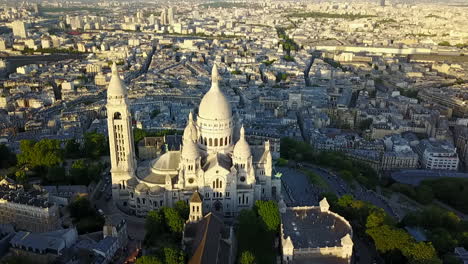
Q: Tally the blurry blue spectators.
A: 0